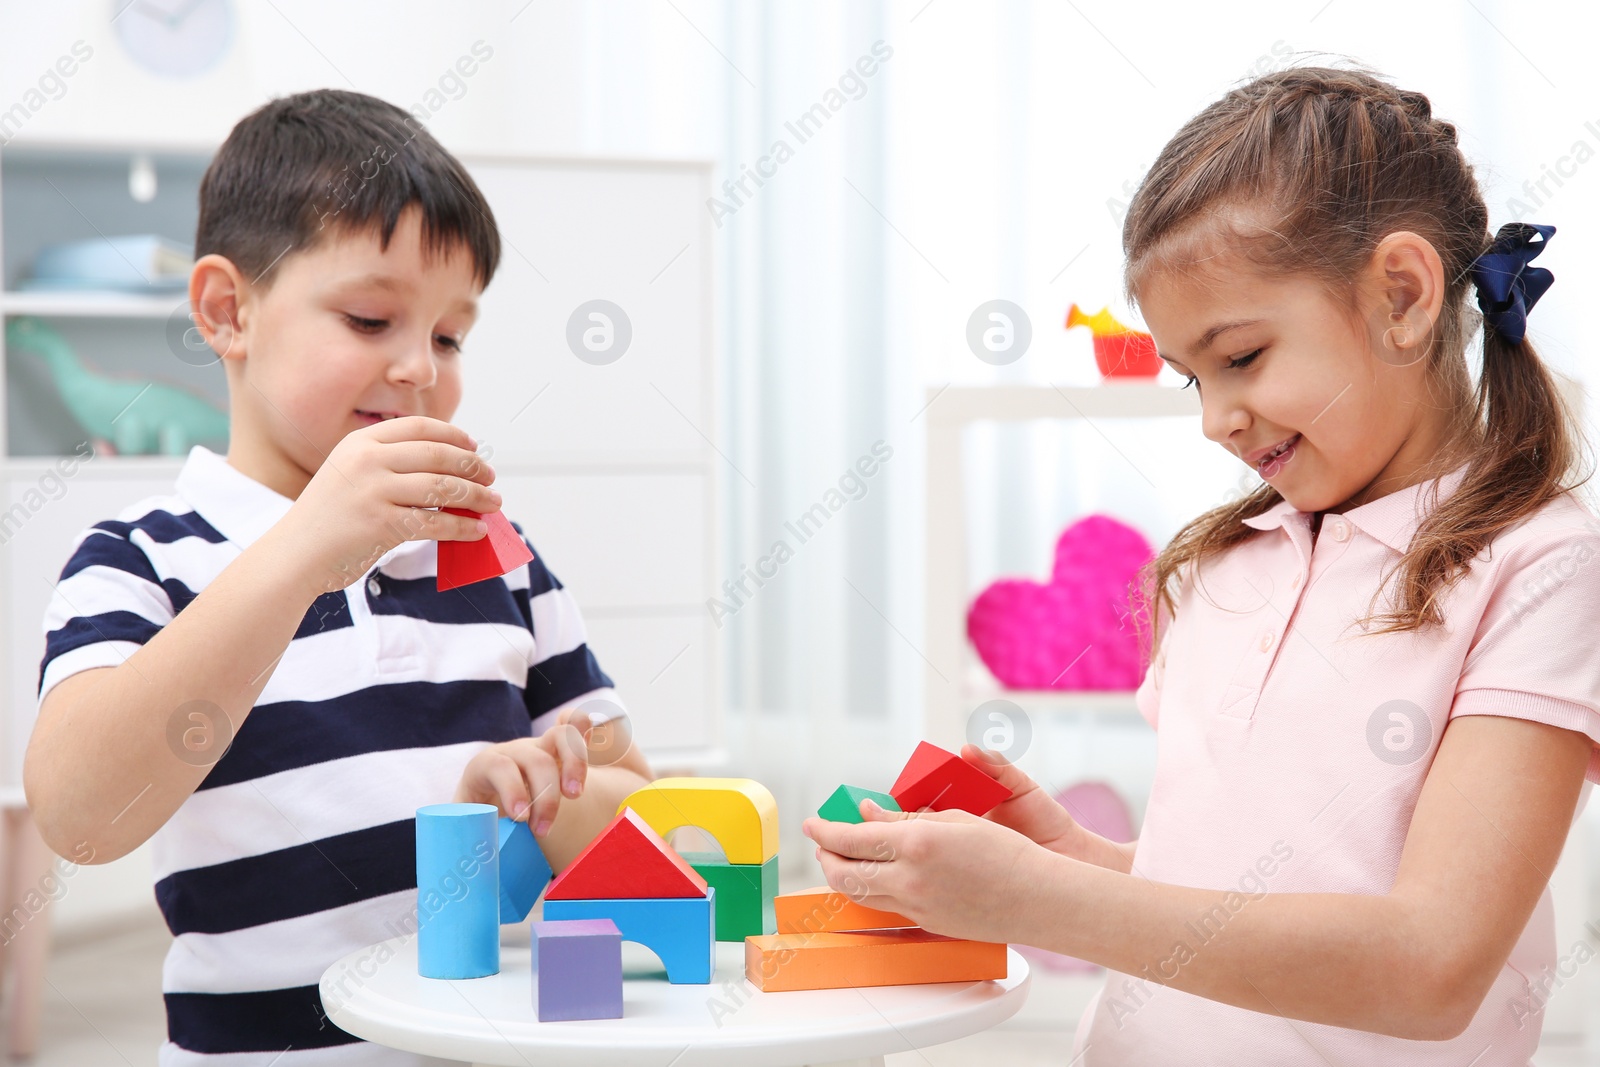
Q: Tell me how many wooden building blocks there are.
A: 12